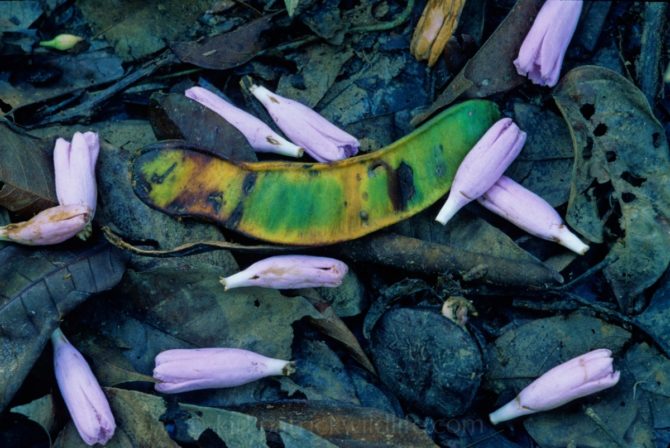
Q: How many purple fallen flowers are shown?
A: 11